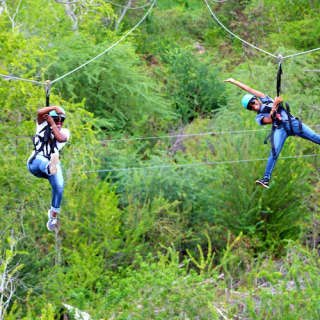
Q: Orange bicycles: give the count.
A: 0